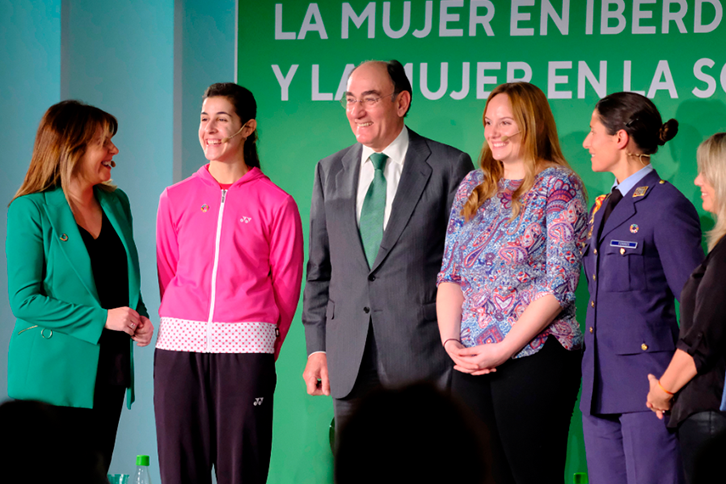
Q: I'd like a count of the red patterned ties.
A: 0